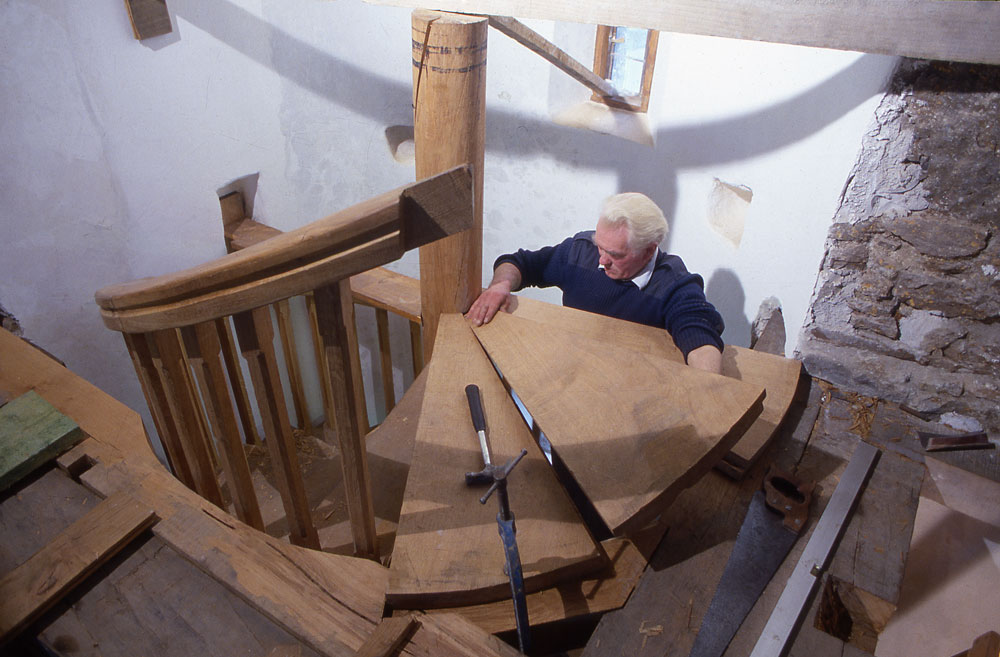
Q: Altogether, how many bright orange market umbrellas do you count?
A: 0